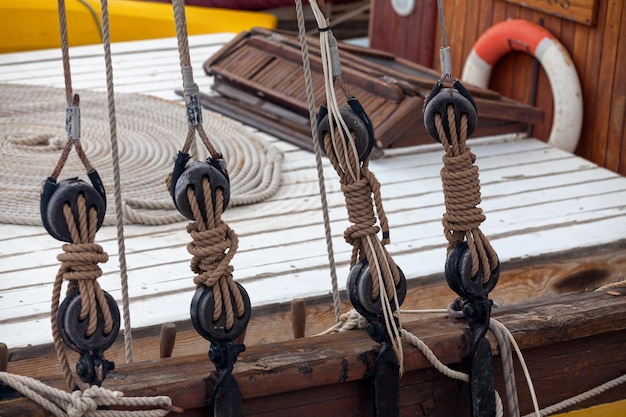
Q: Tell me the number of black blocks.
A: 8